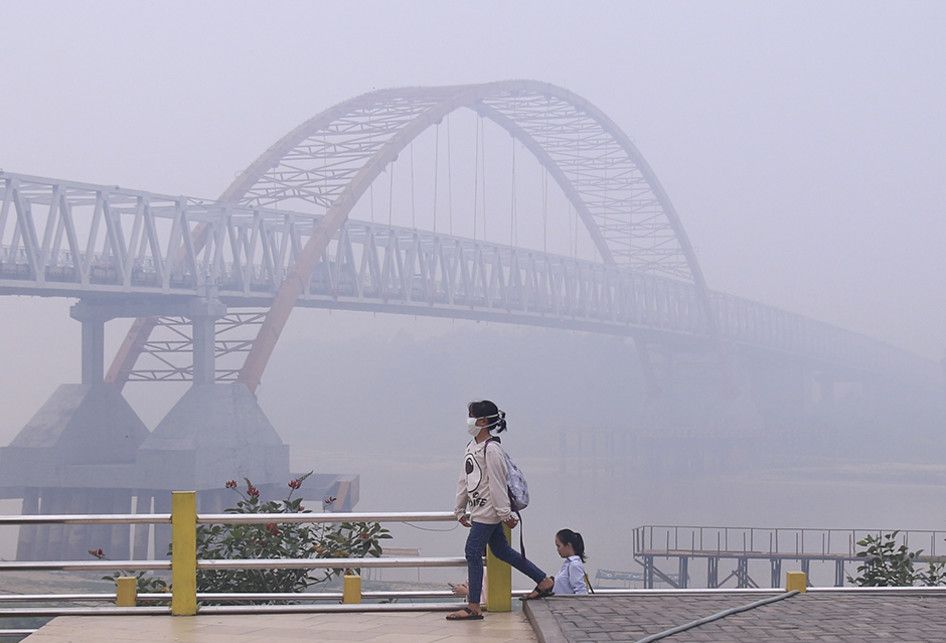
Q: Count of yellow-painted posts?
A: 5